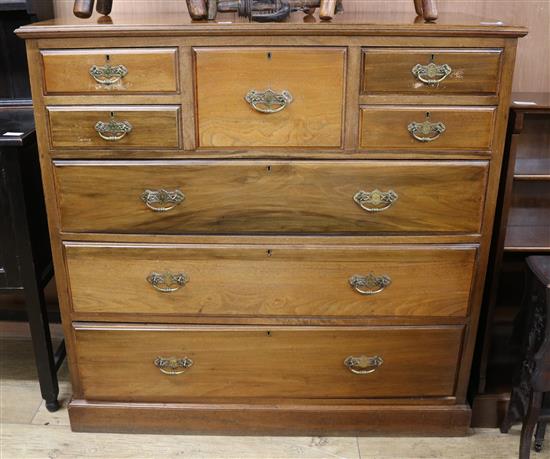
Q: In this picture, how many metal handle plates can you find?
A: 11